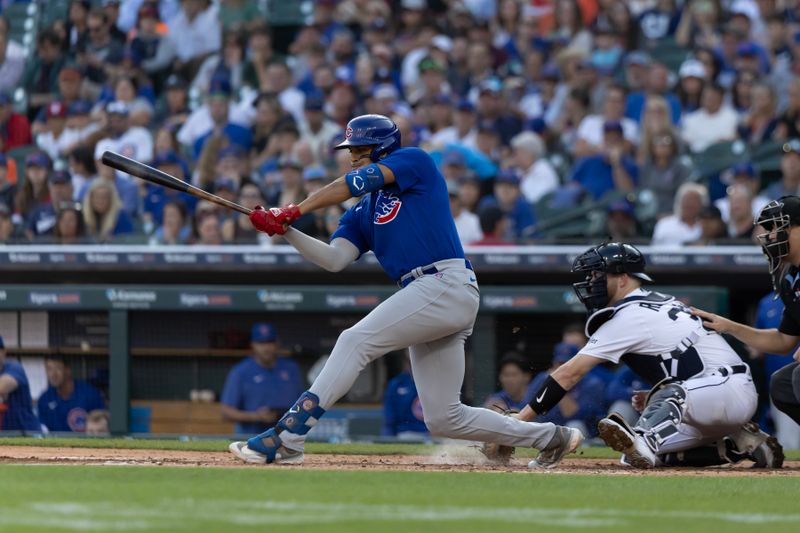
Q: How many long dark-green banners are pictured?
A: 1